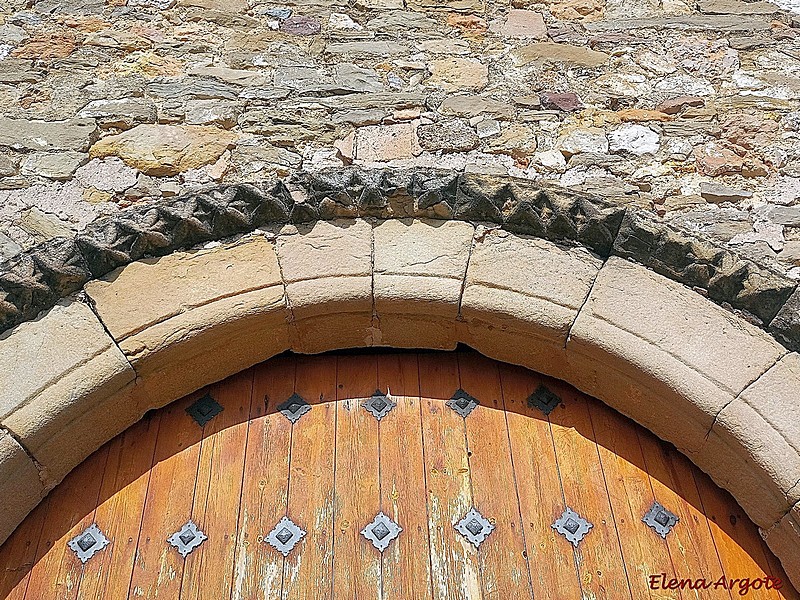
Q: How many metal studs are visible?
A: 12